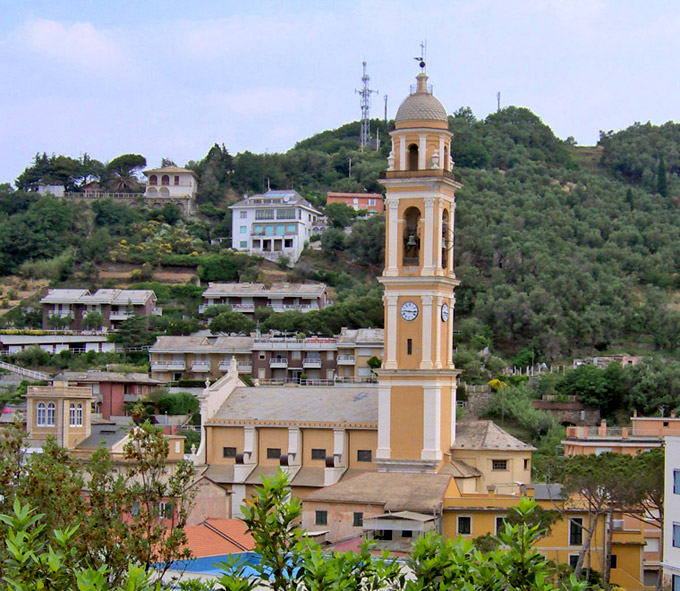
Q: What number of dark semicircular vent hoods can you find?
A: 3